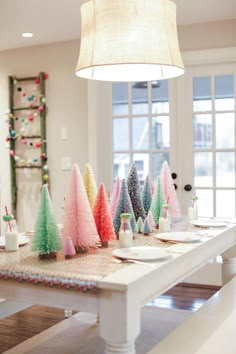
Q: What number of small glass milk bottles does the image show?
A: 4